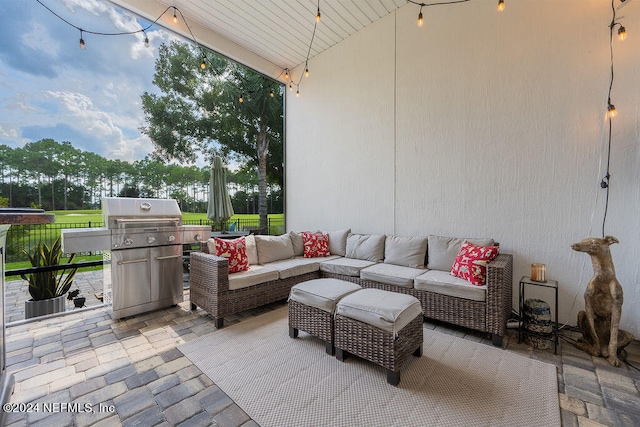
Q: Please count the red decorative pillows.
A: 3